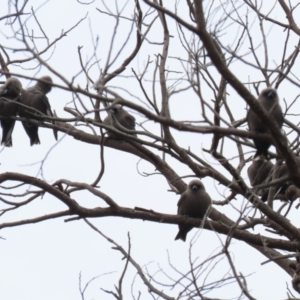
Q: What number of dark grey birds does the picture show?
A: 7